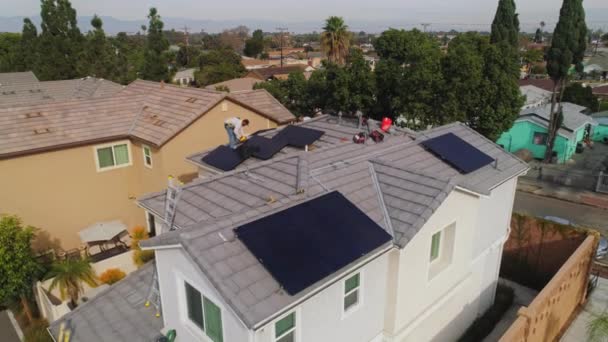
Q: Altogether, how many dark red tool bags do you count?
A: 2